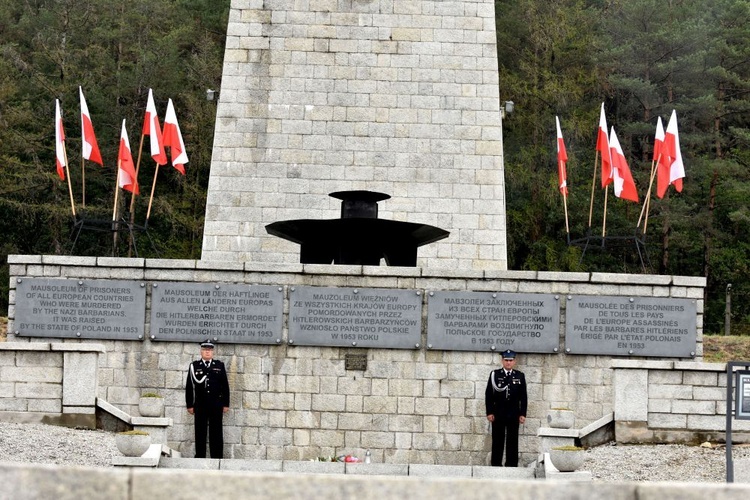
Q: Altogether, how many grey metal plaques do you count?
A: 5